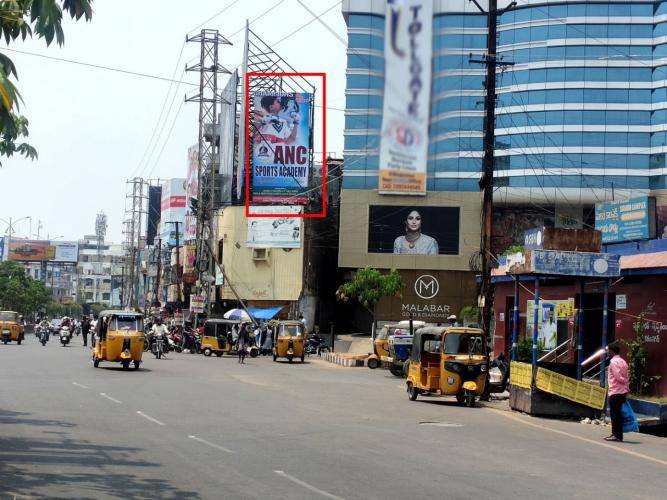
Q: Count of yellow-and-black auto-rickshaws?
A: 6